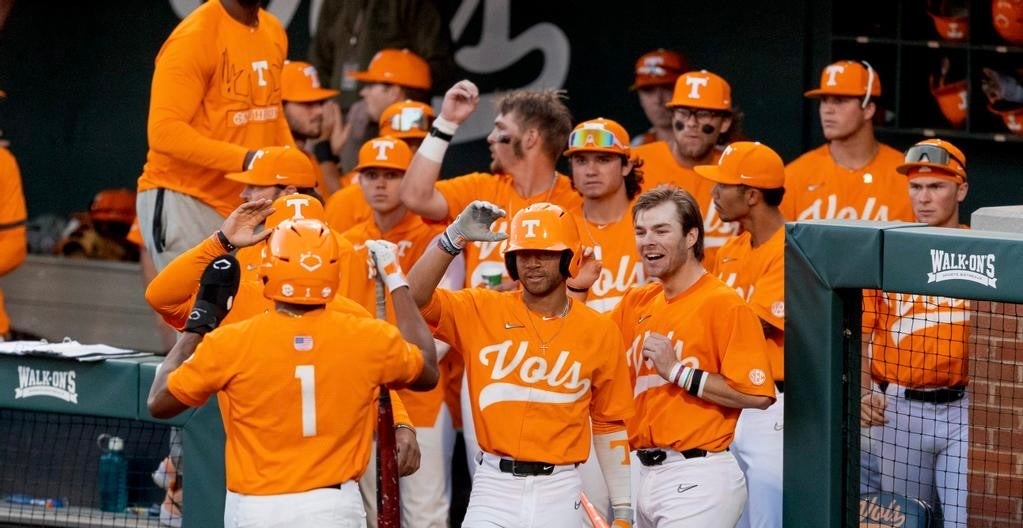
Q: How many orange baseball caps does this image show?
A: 12